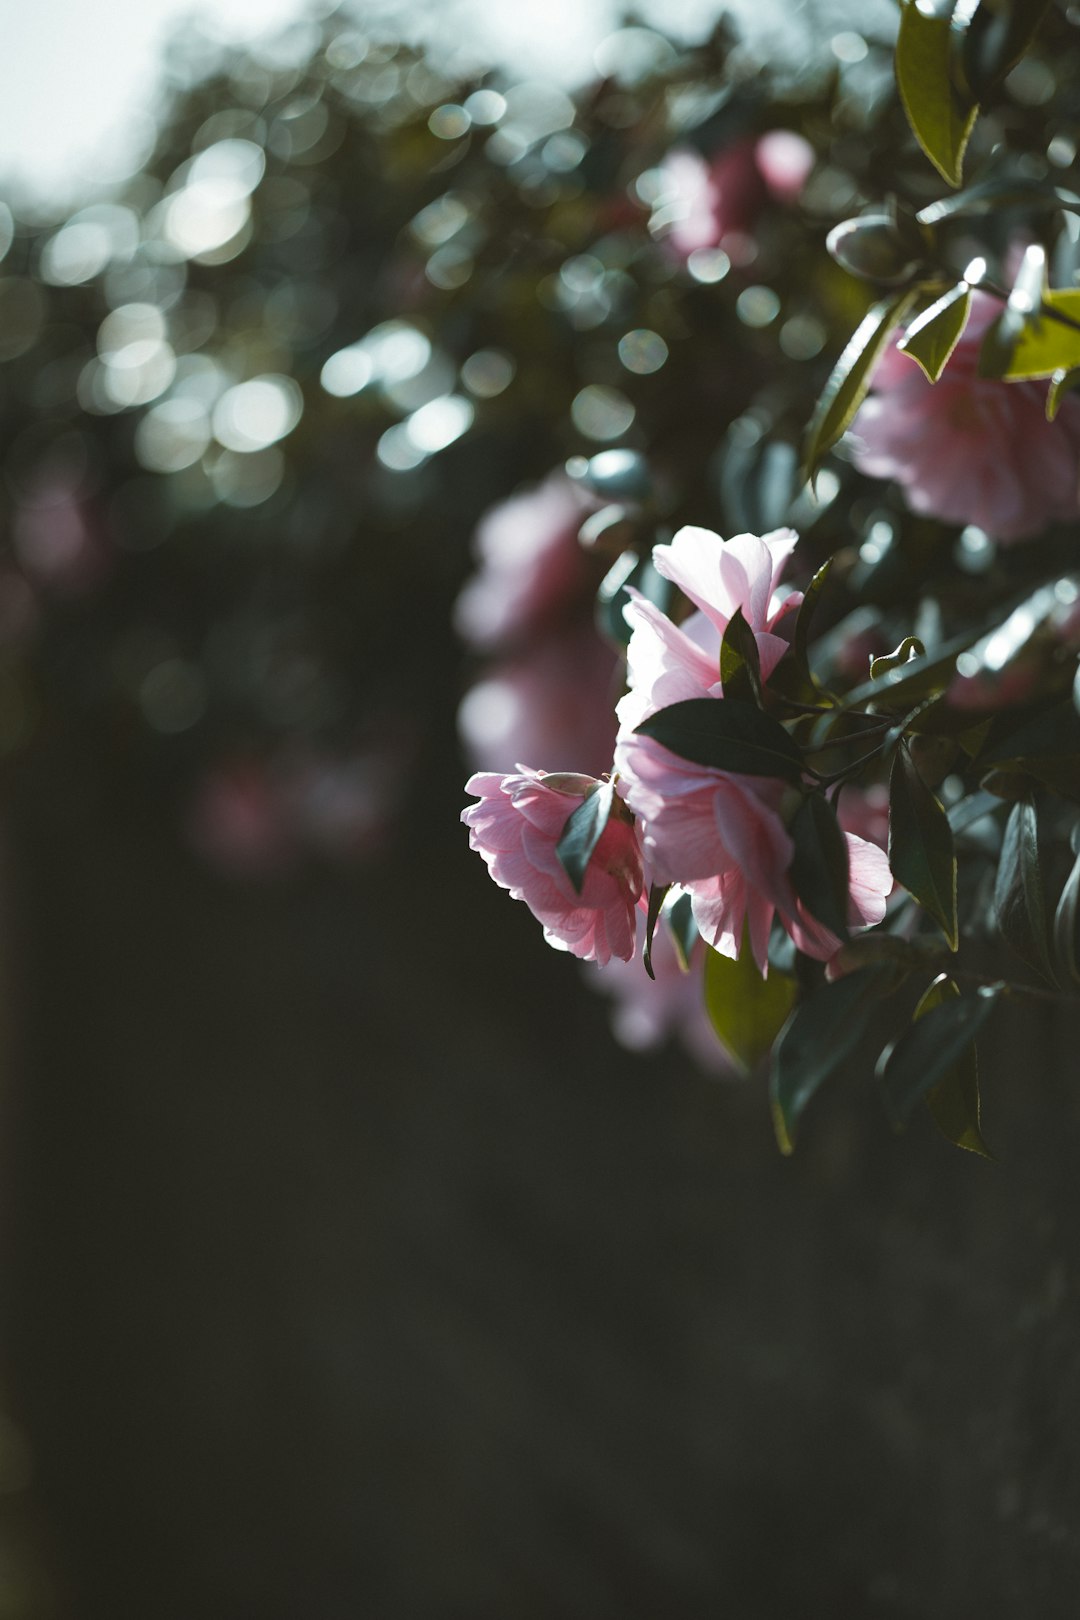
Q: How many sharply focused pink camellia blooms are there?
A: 3